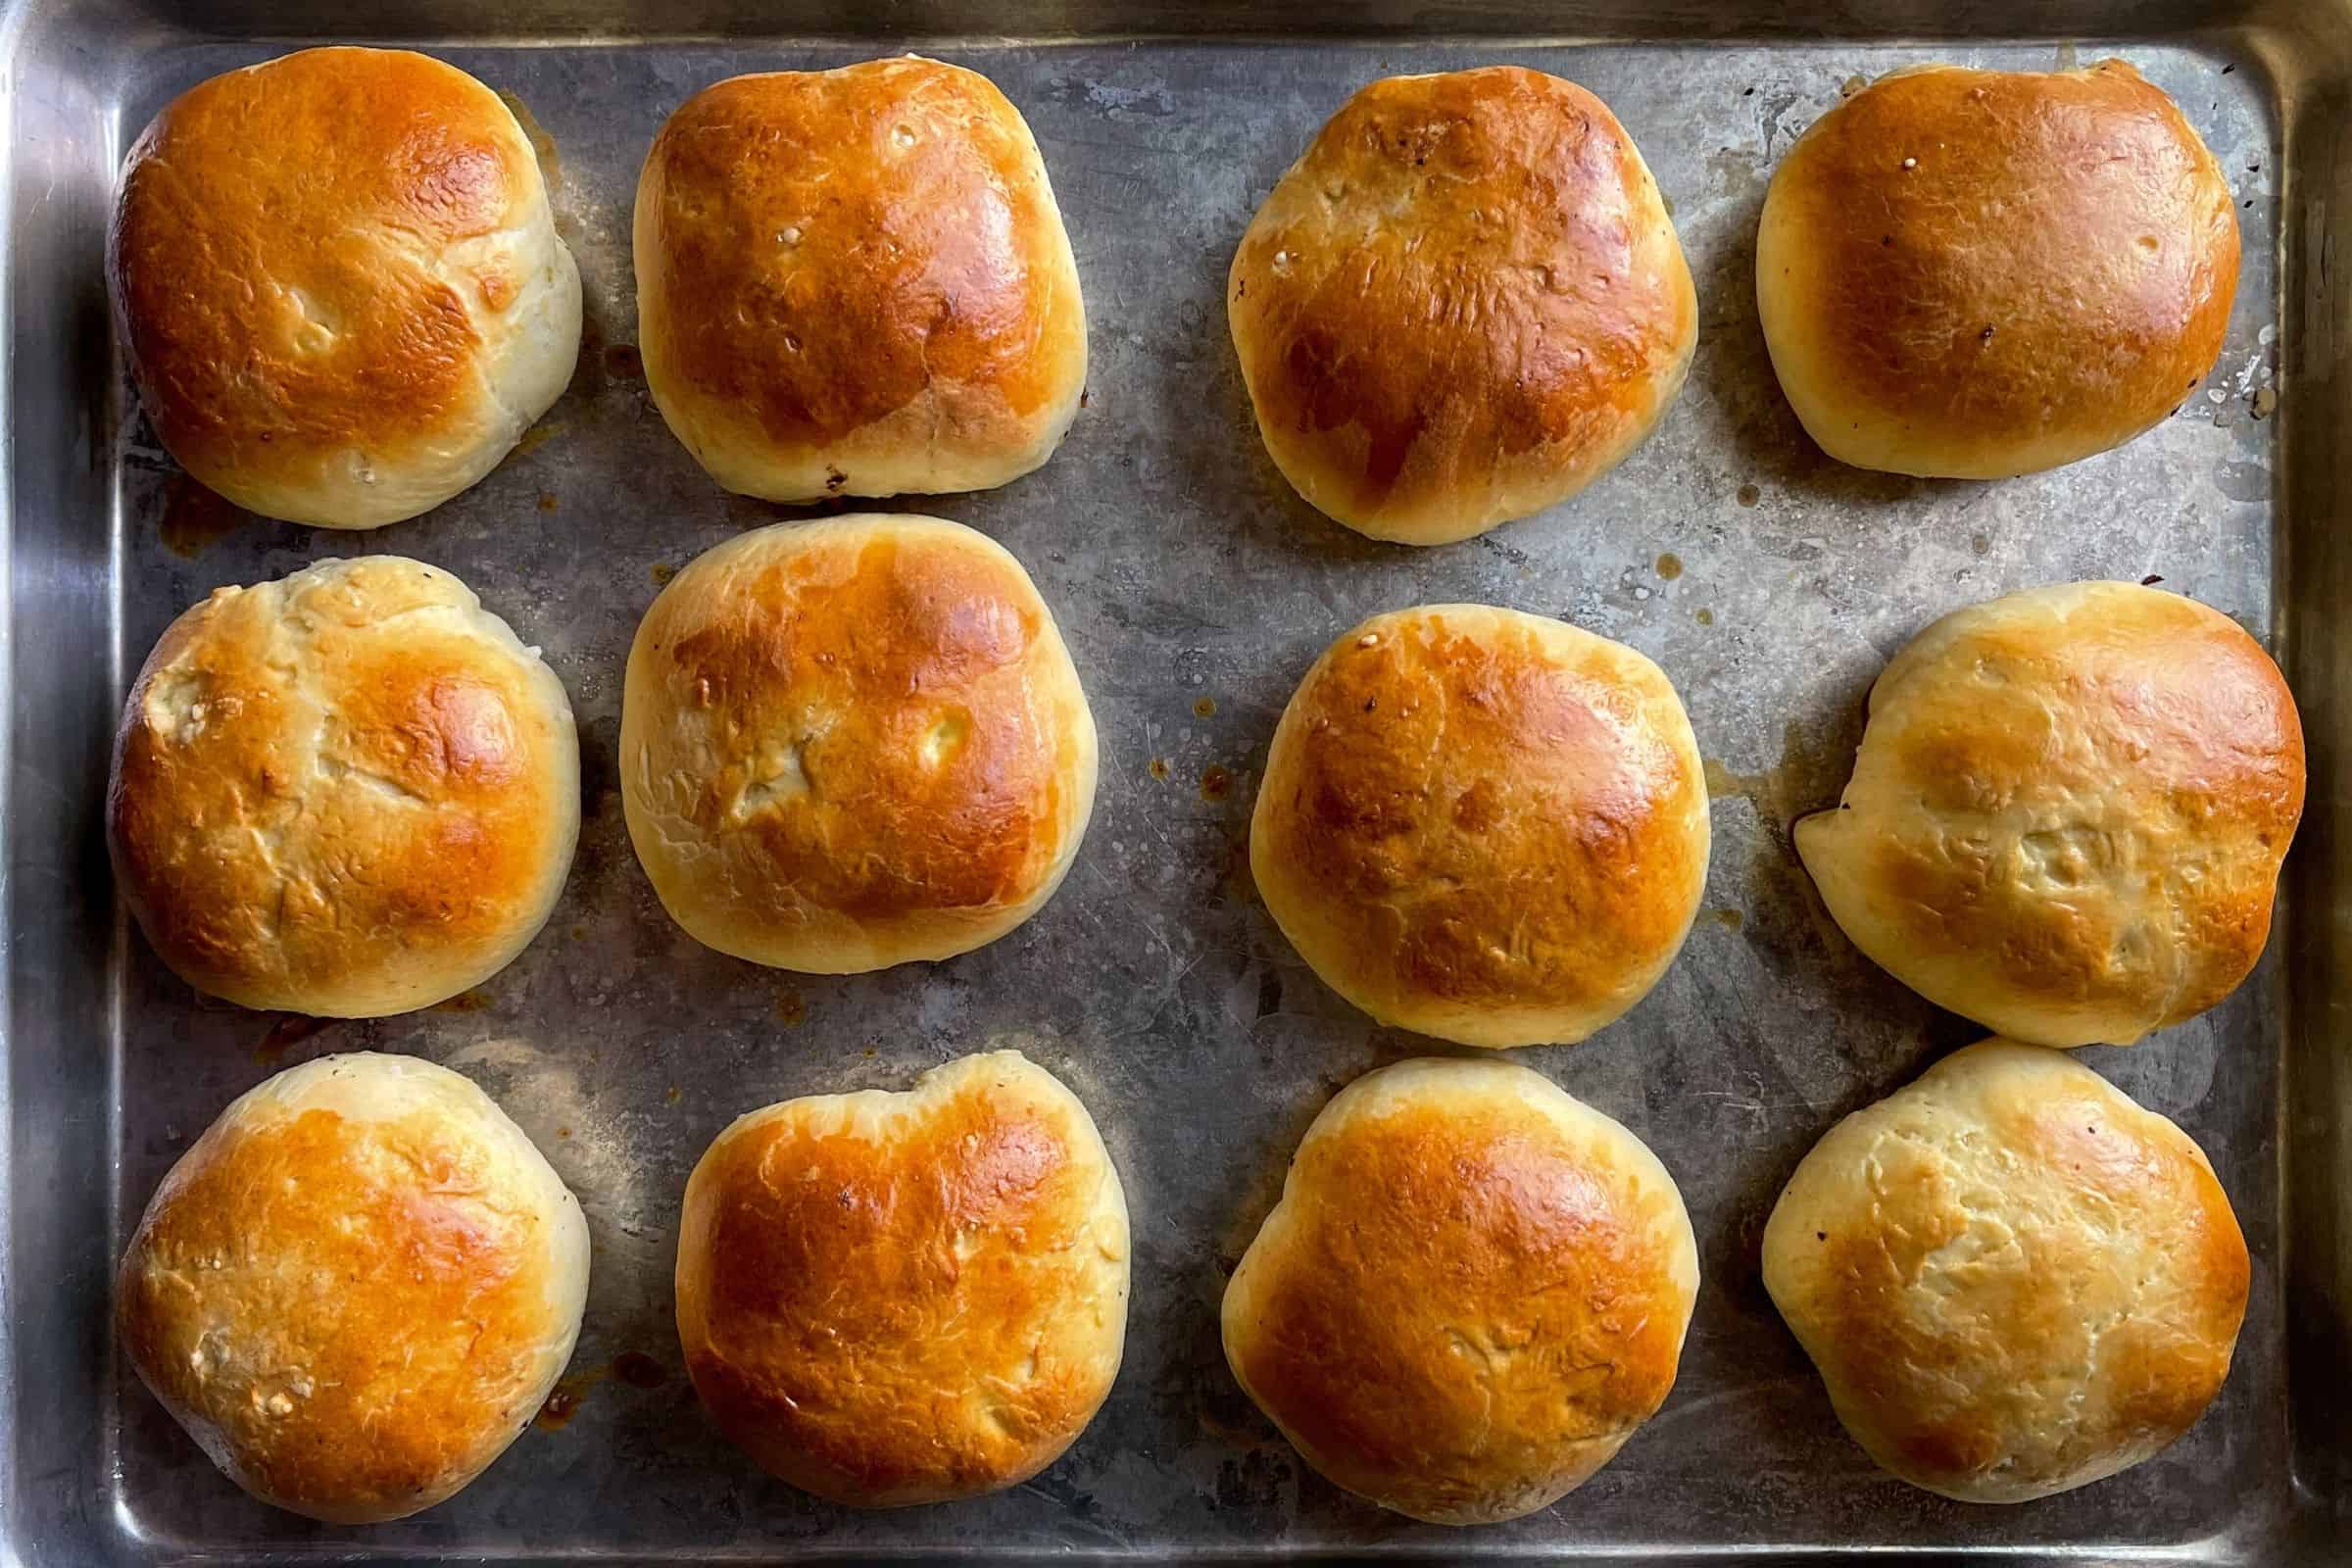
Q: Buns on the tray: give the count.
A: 12